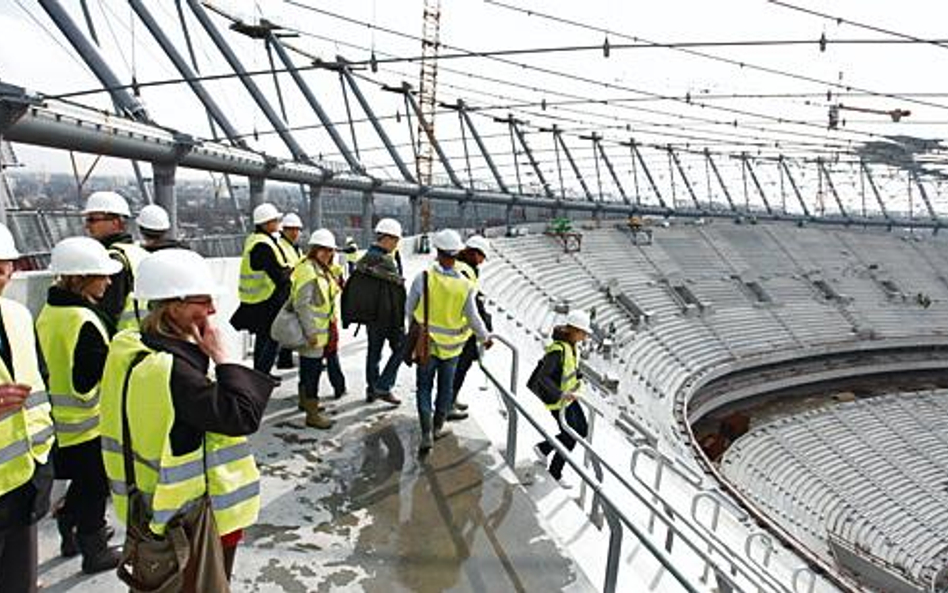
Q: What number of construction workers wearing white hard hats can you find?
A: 12